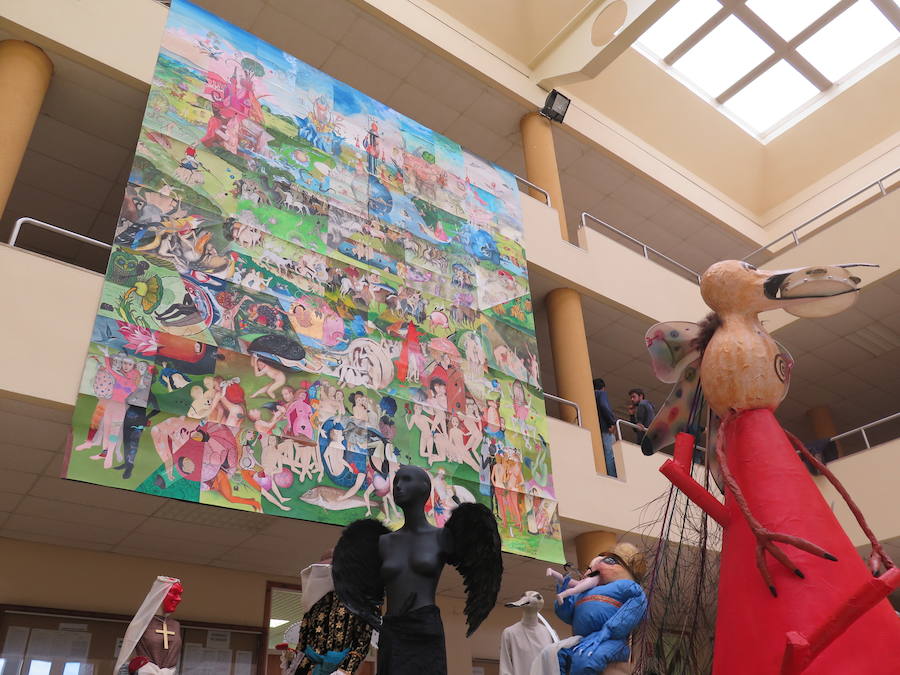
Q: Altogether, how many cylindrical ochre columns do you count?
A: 5